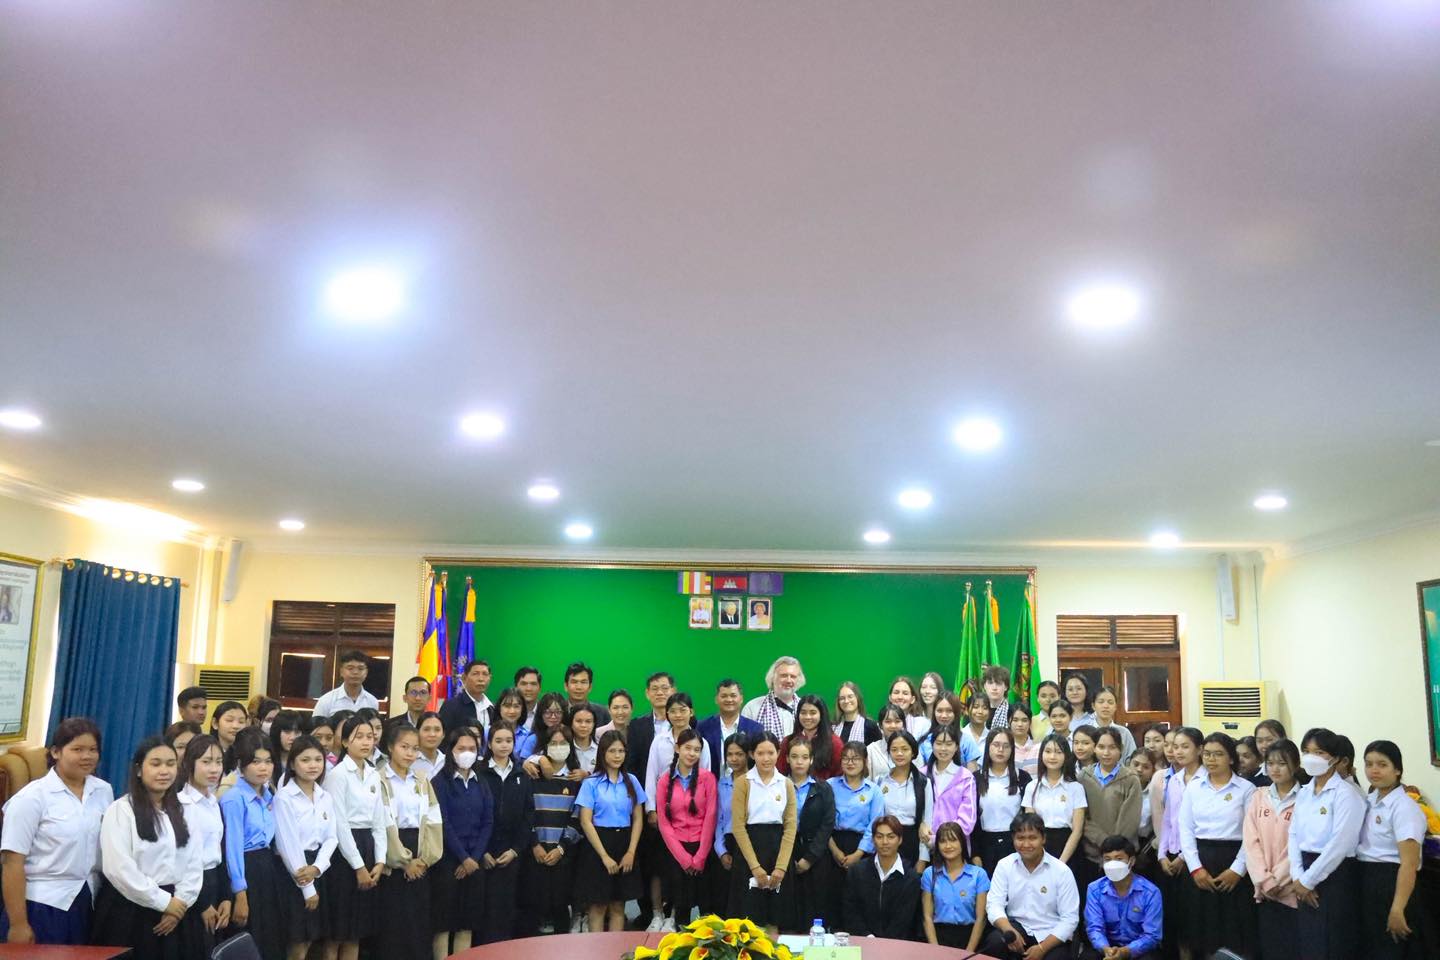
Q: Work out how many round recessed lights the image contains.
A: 13